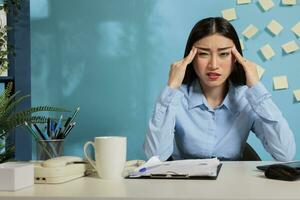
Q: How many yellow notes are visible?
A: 13